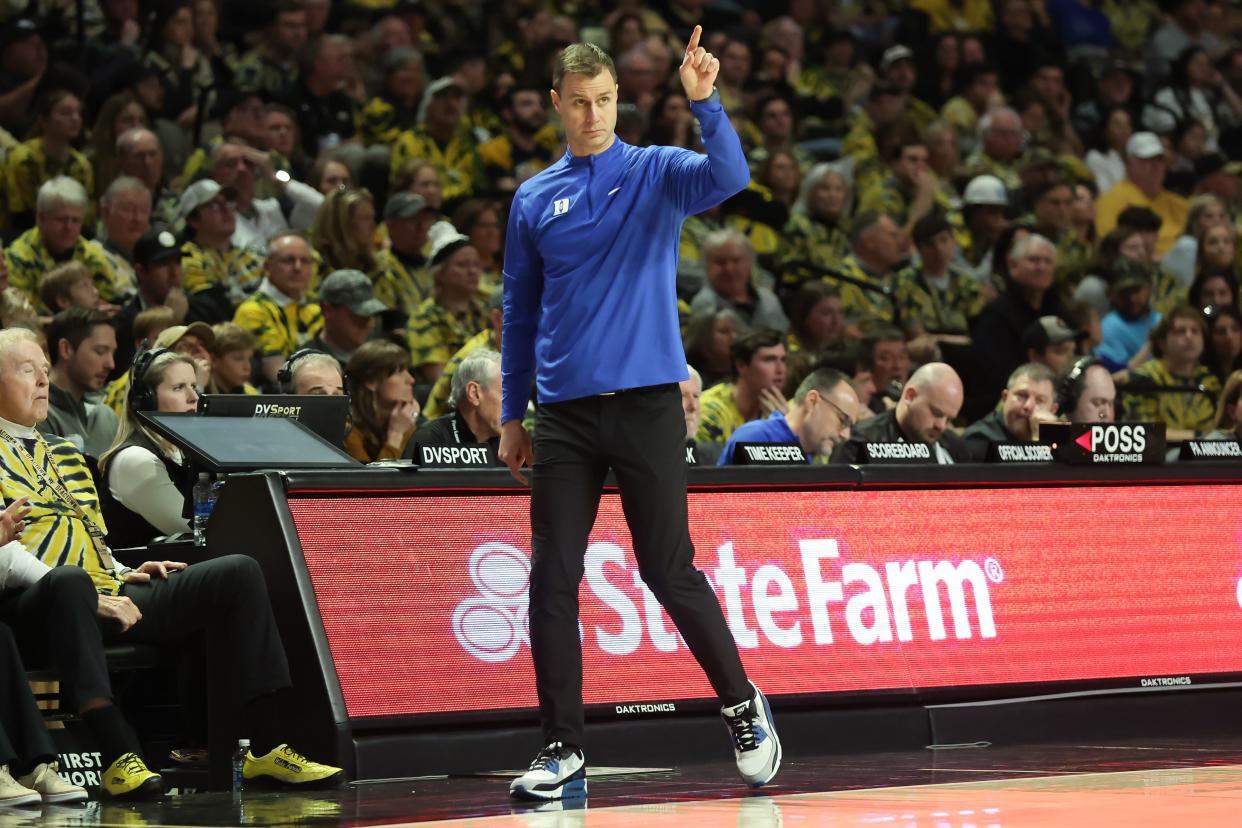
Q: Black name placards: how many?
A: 6